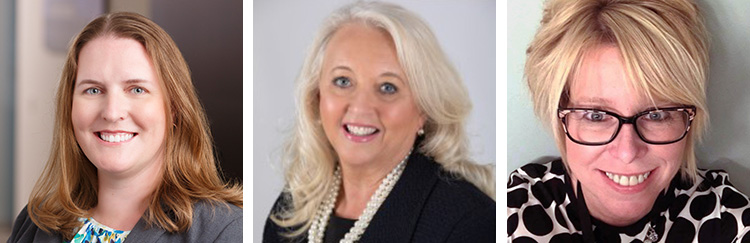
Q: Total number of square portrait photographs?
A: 3